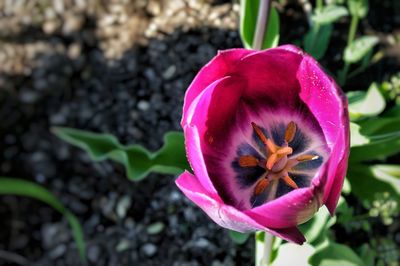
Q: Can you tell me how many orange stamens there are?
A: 6